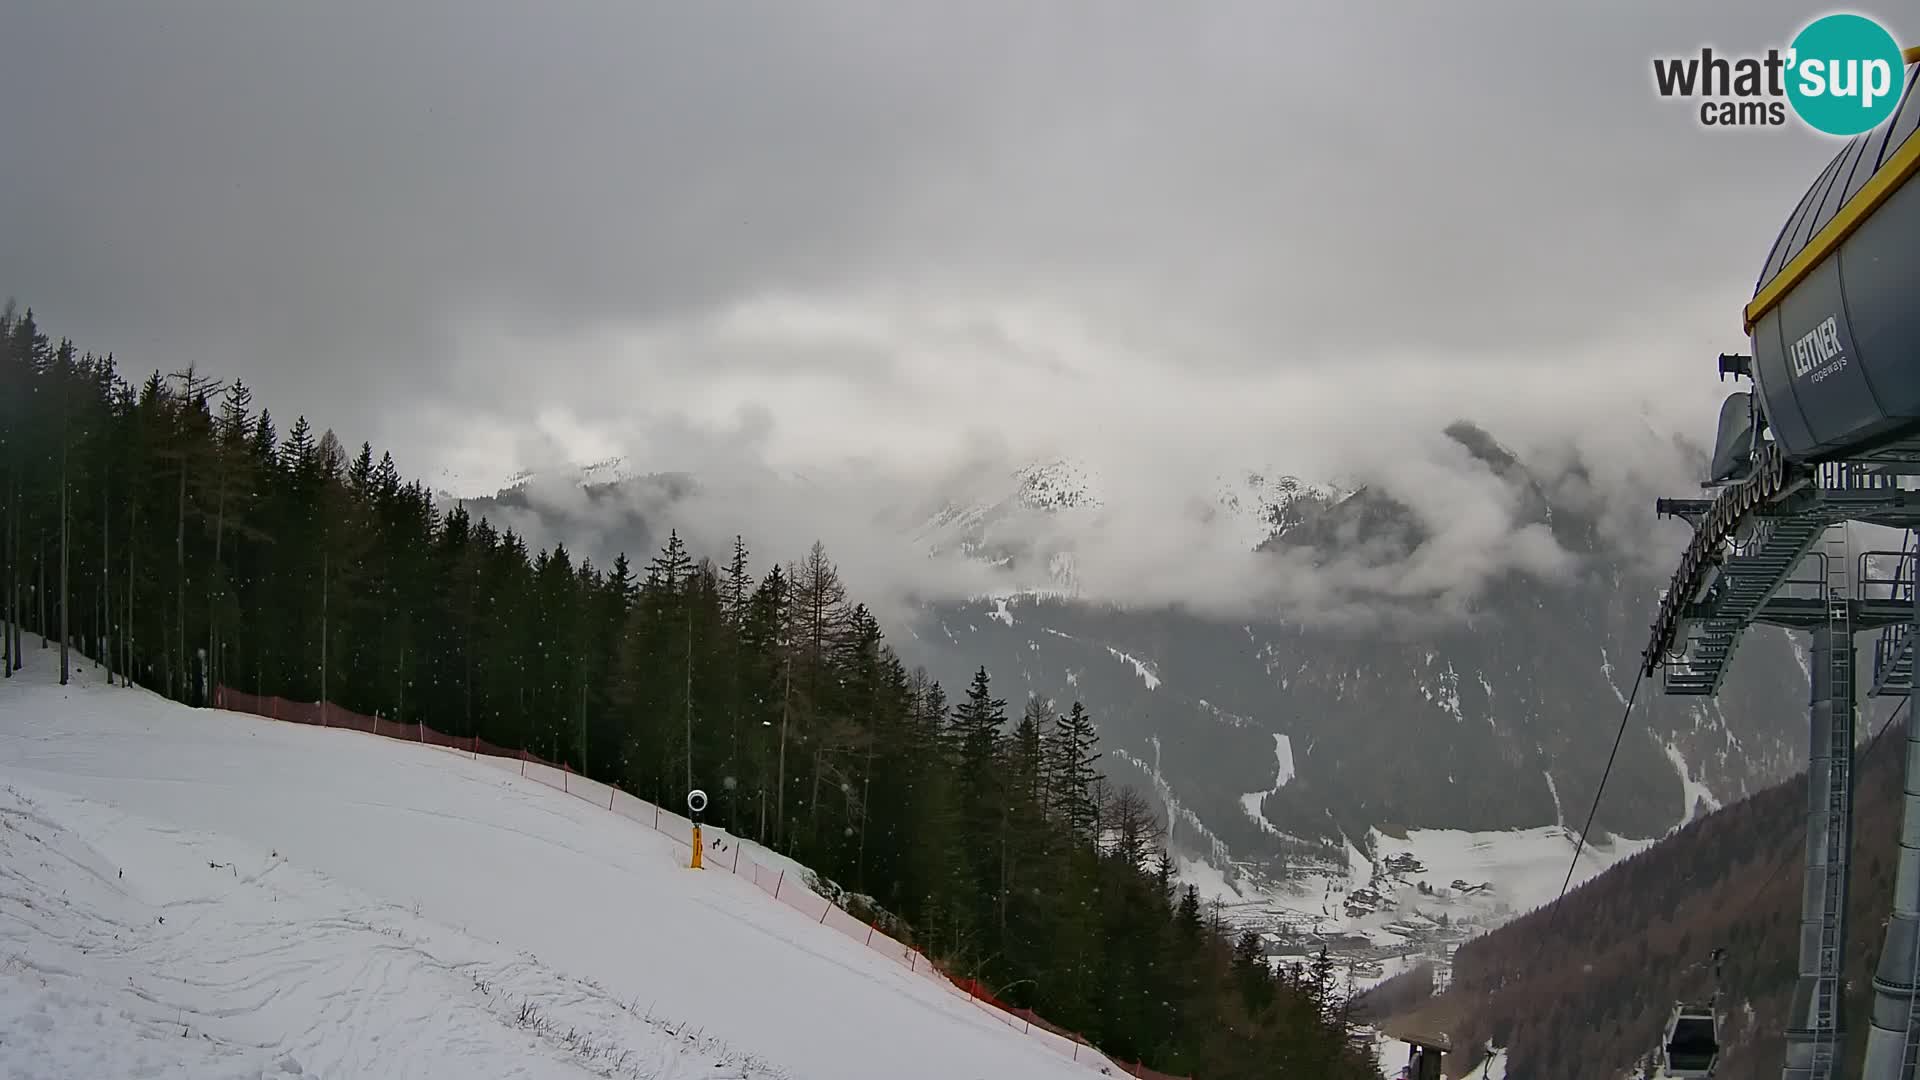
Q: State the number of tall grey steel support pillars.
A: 2